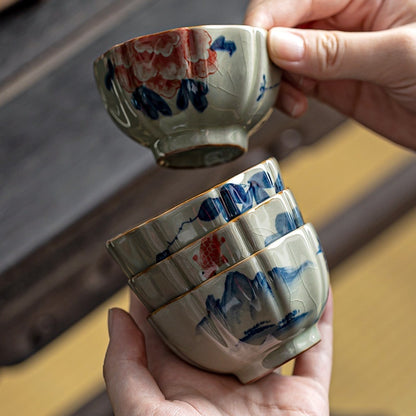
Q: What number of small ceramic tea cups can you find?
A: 4